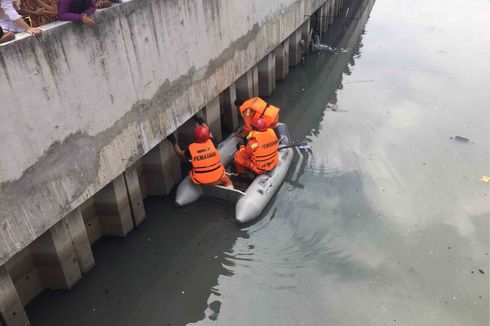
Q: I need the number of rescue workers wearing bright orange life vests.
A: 3